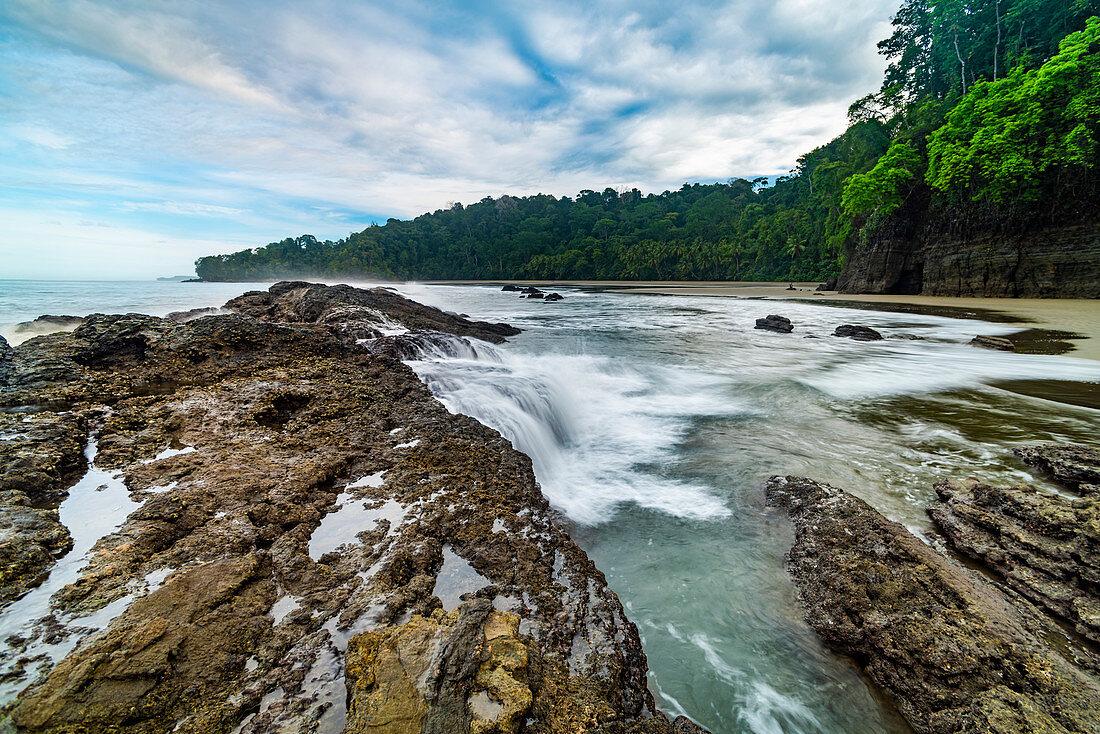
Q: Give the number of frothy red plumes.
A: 0